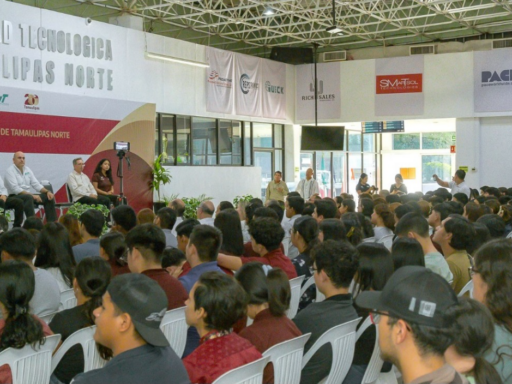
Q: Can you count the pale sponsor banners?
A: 6